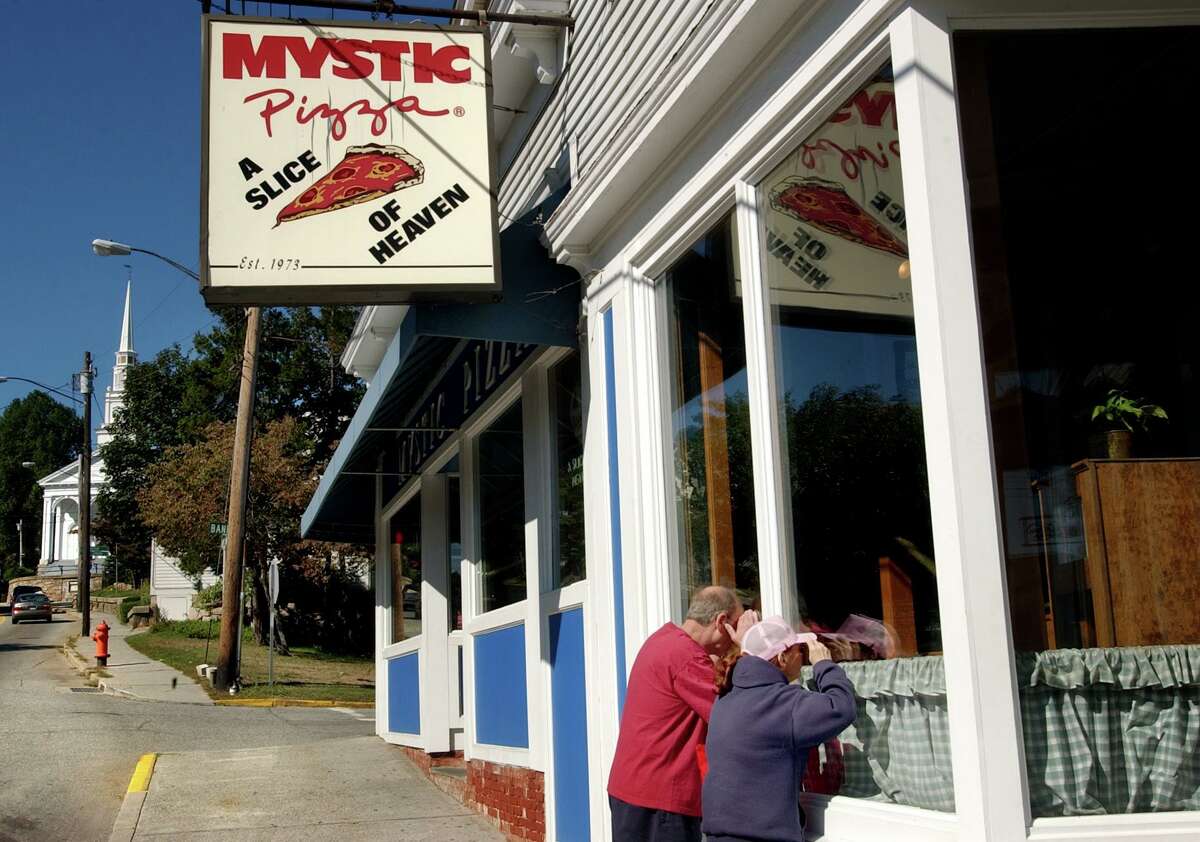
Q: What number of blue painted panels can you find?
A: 4